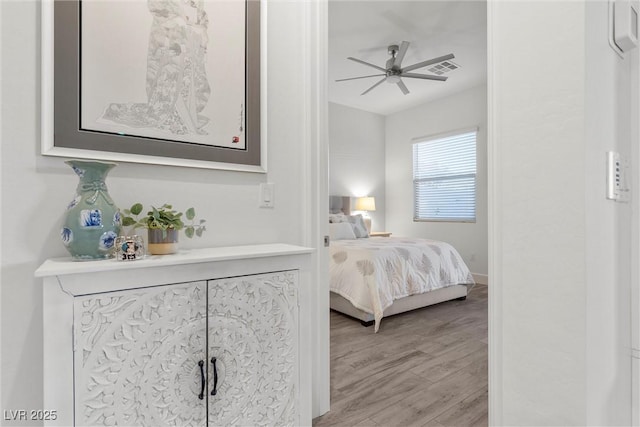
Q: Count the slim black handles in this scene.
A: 2